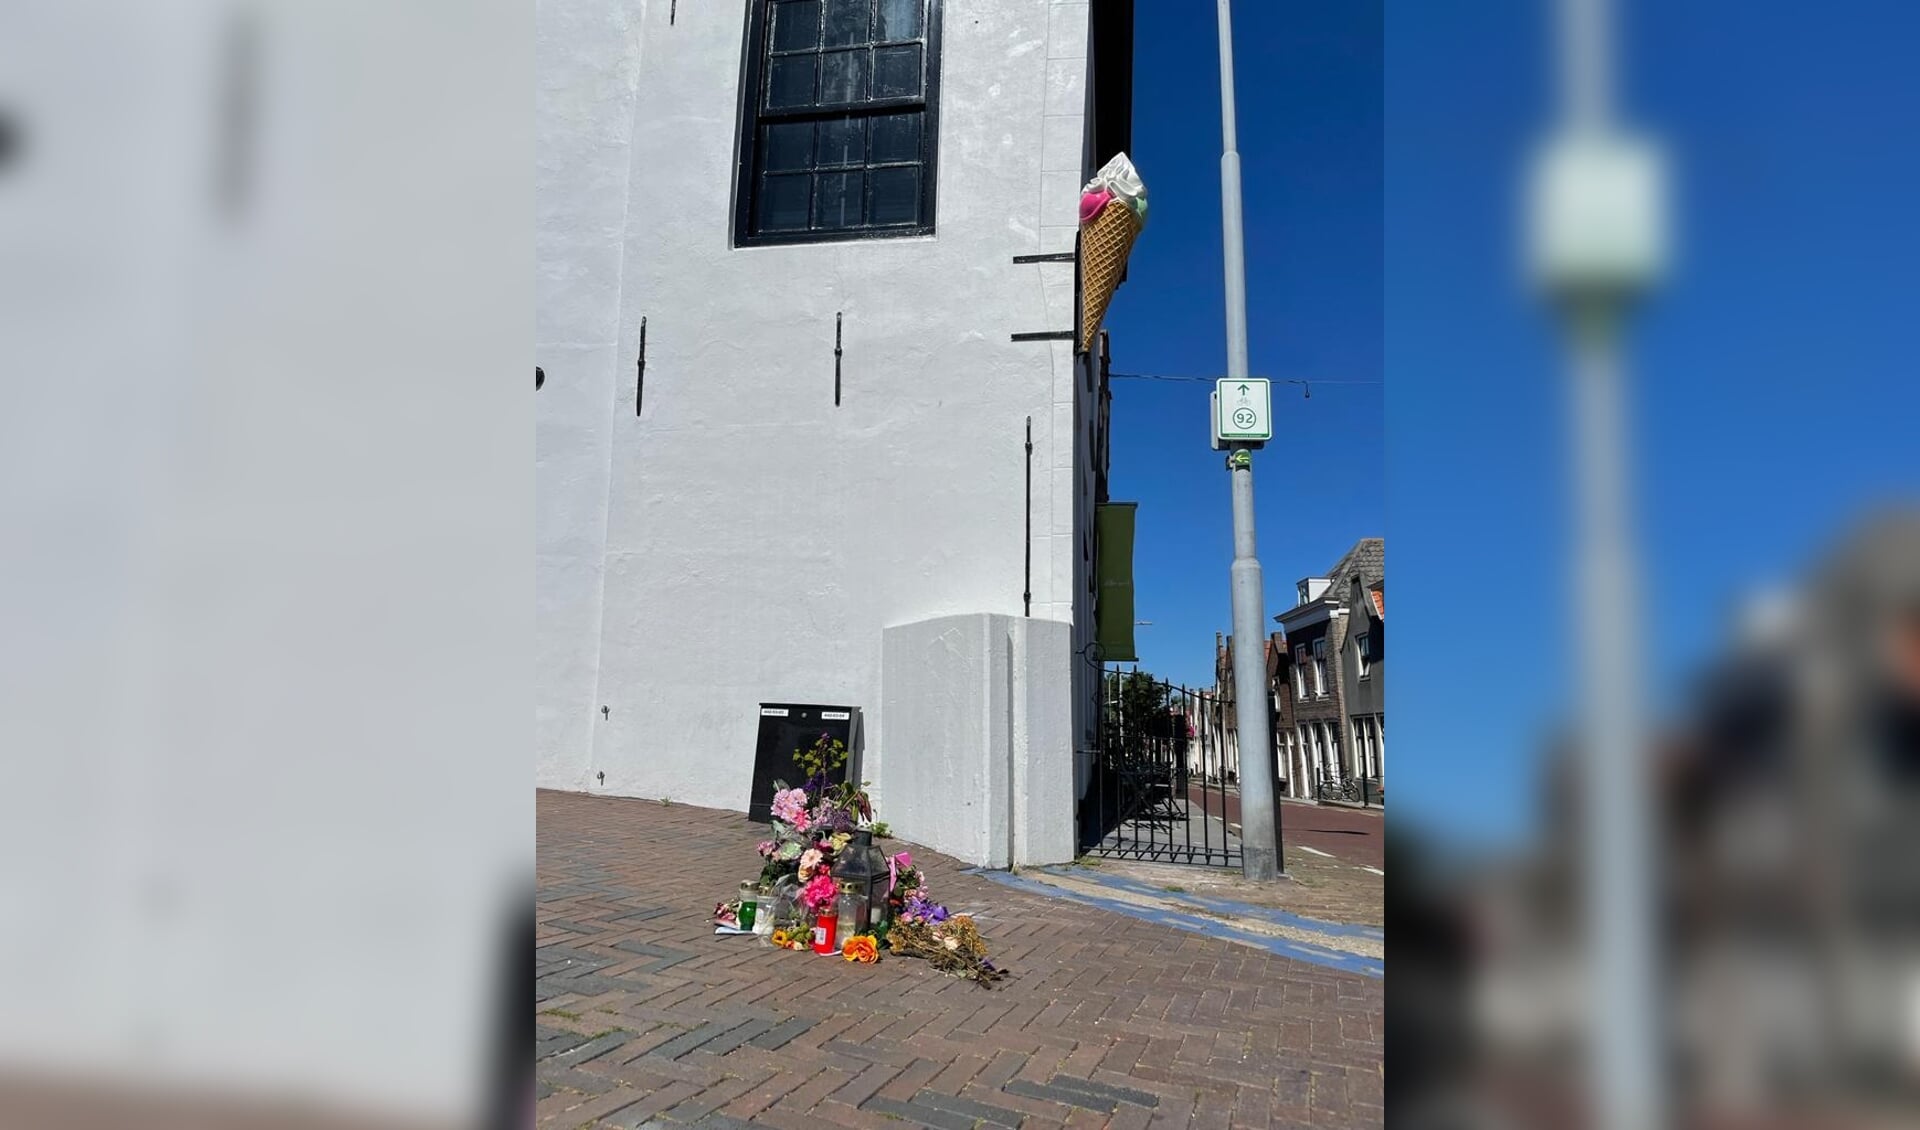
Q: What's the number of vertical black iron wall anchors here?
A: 4